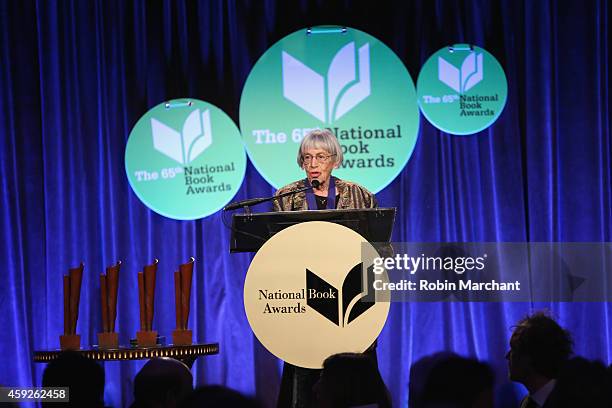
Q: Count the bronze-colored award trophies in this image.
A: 4